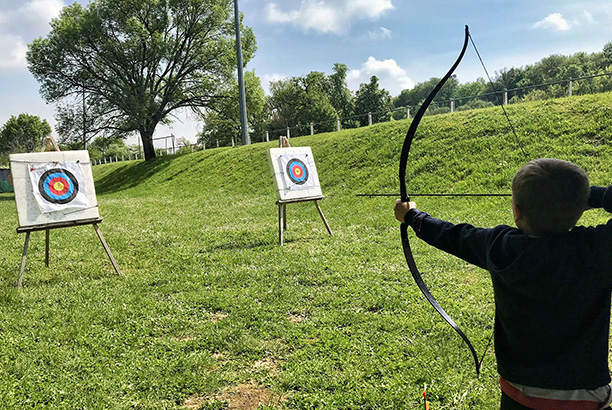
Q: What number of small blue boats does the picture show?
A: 0